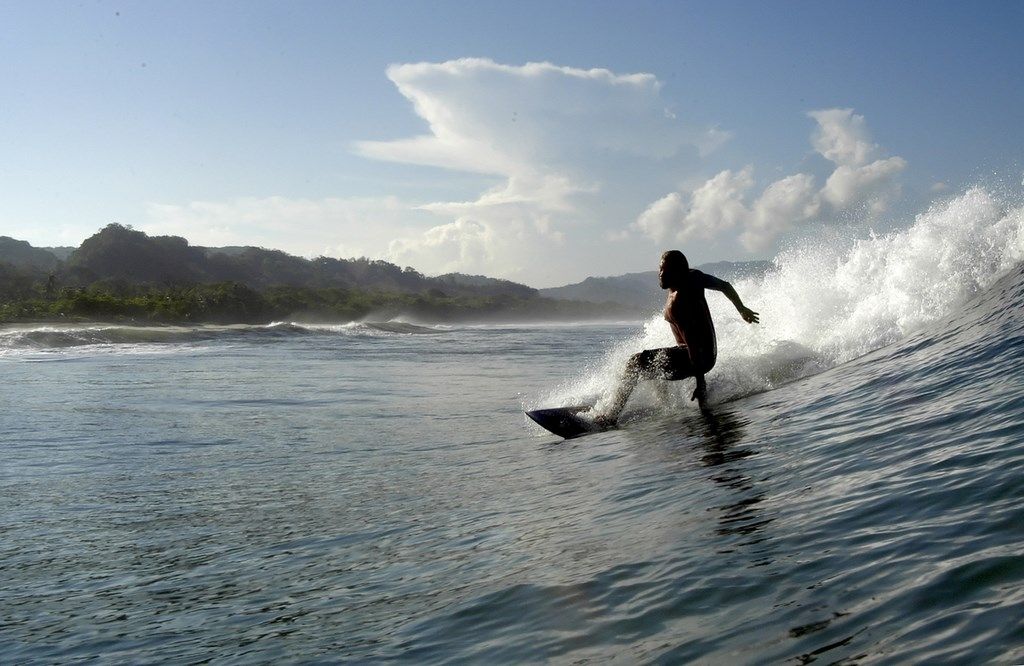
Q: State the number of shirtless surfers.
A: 1